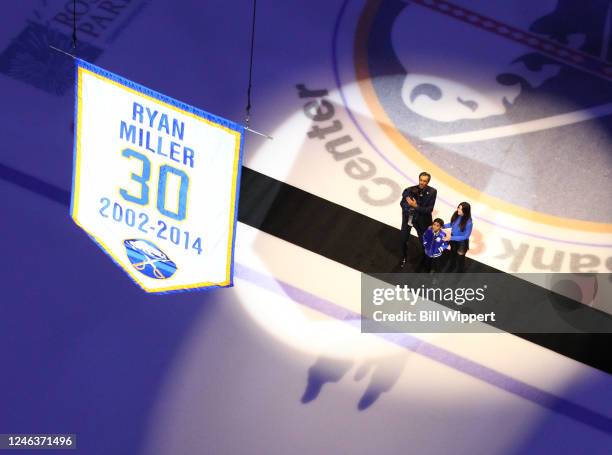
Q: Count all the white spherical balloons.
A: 0